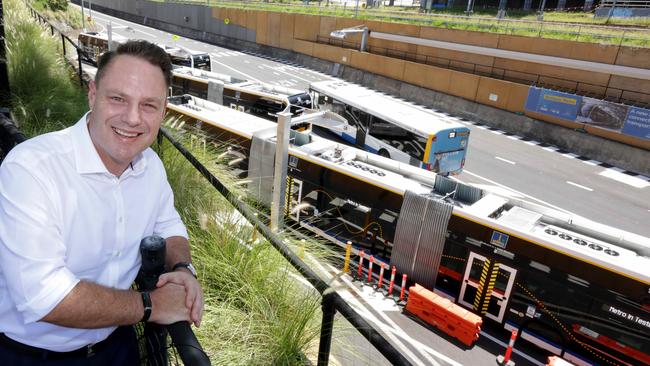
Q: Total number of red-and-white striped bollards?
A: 6